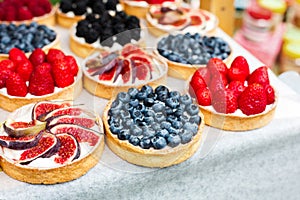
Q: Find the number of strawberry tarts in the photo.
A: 2